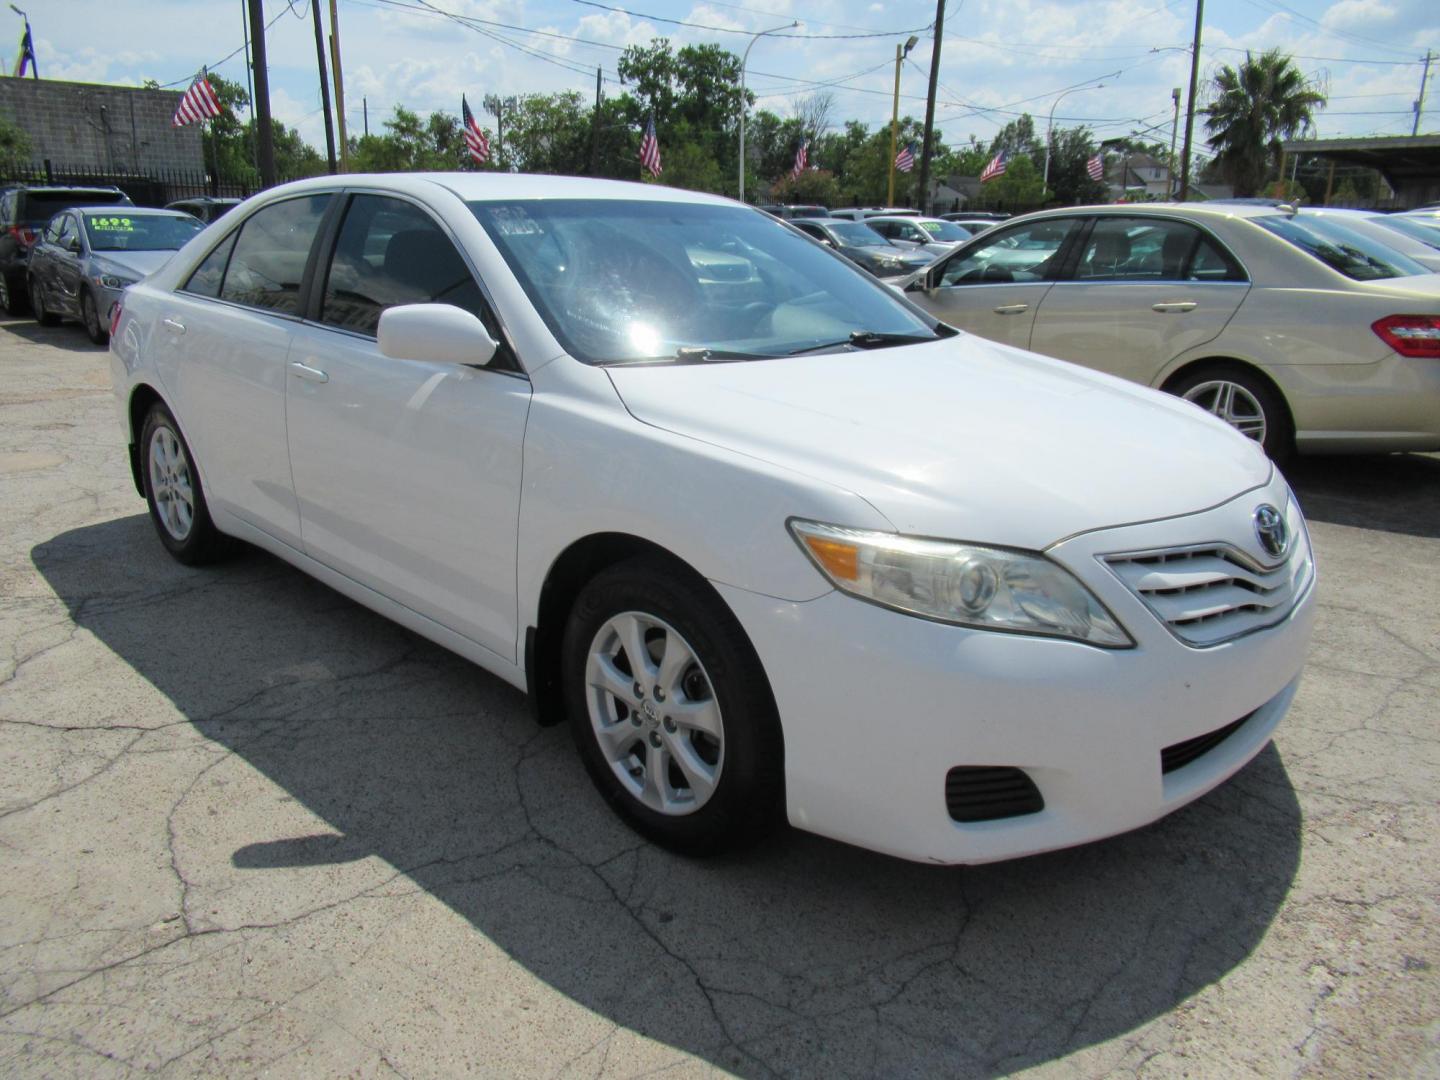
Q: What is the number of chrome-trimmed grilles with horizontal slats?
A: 1